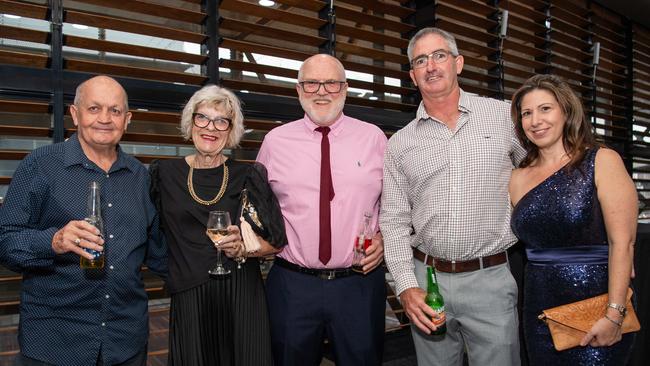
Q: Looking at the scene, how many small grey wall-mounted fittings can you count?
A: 2